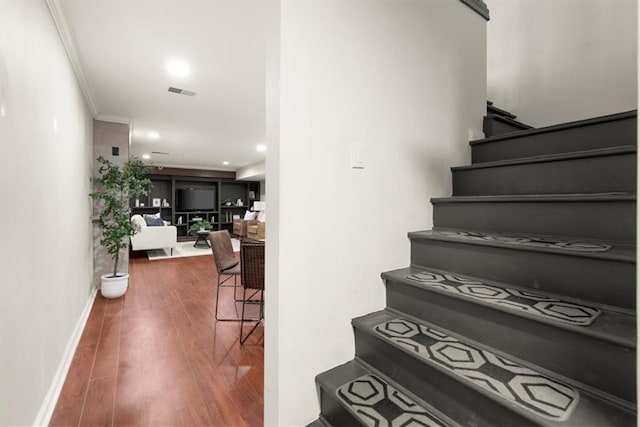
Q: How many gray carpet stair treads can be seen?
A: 4